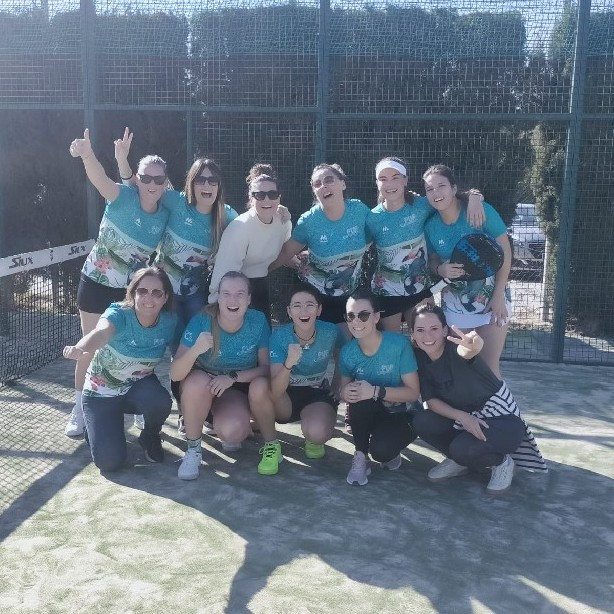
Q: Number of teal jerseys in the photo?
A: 9